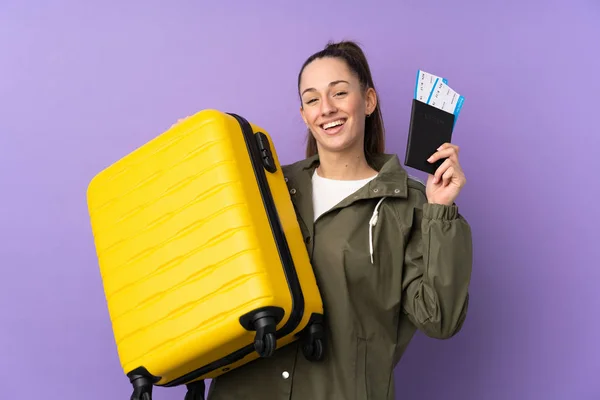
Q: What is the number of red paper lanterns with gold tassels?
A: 0